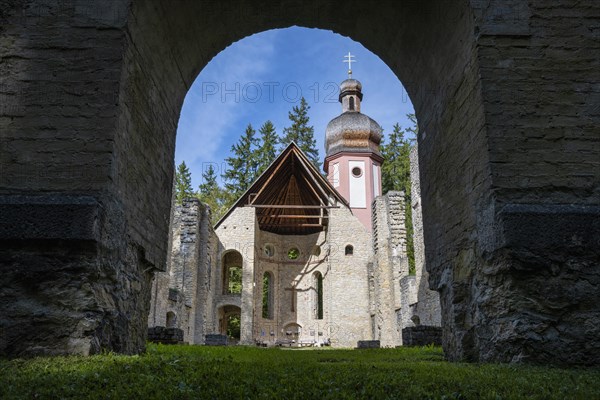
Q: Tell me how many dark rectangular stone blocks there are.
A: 4